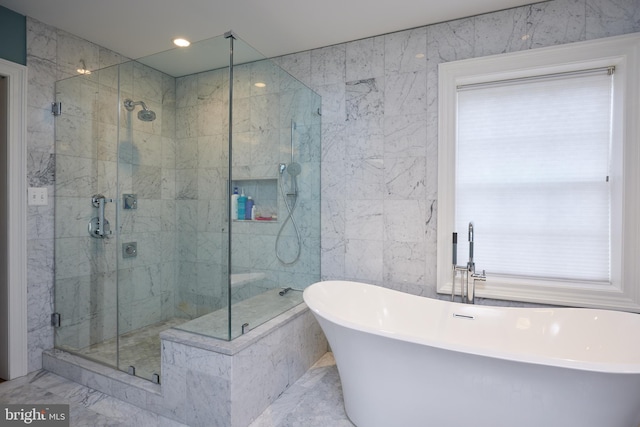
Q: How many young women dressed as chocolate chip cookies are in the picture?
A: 0